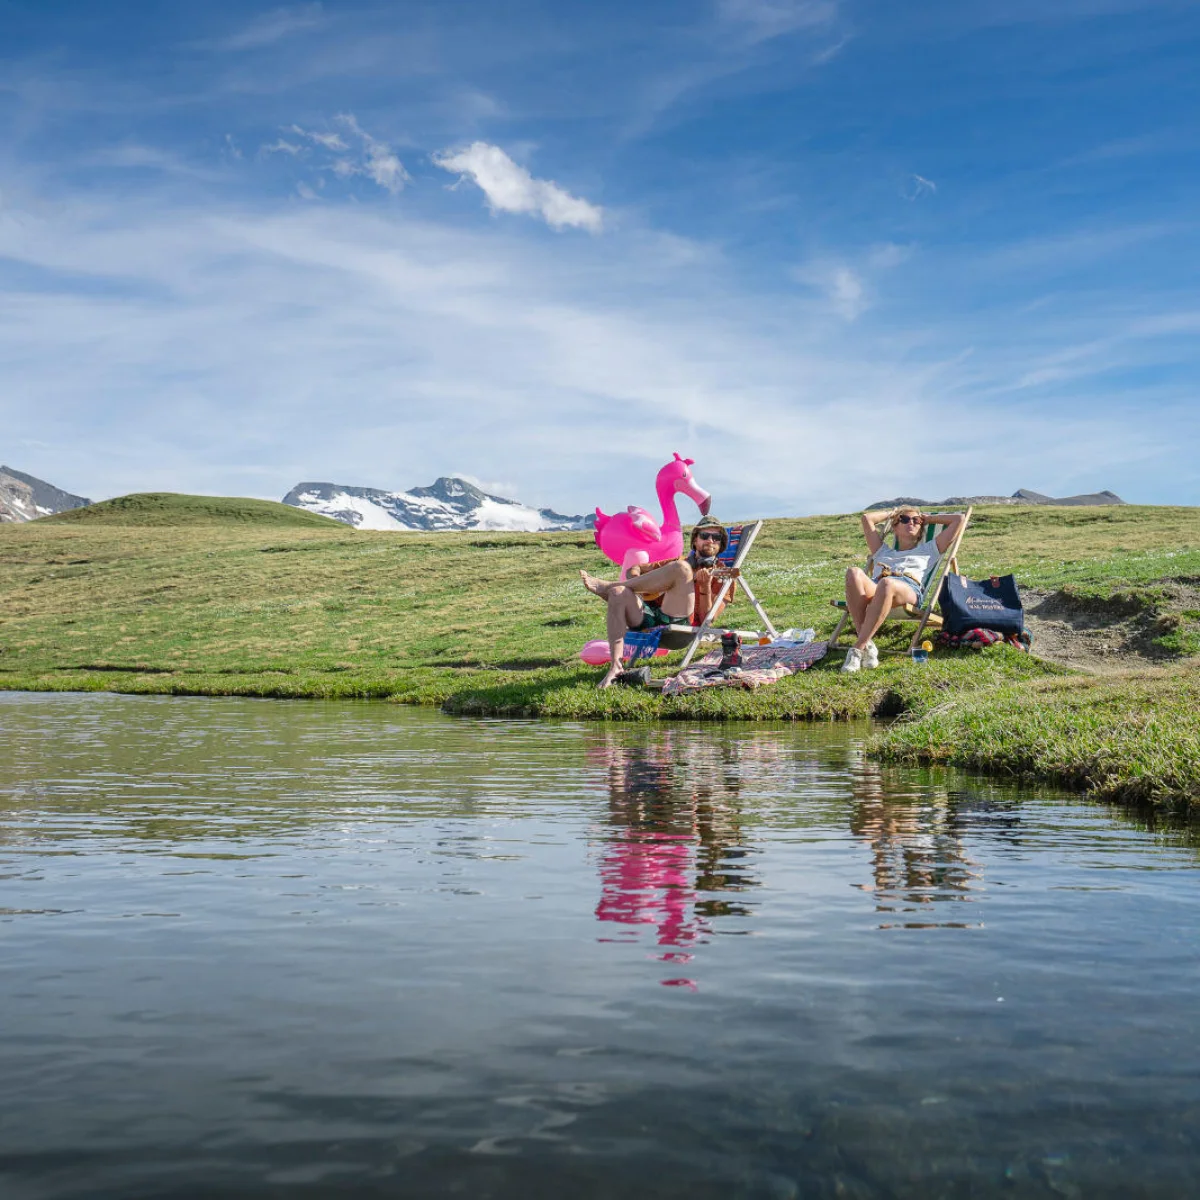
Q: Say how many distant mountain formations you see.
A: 3